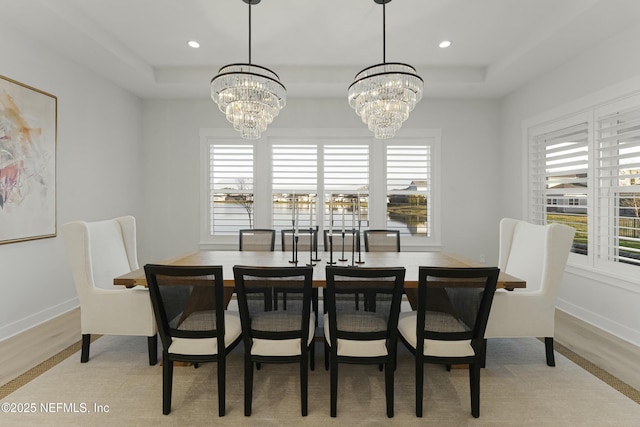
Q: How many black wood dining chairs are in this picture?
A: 8